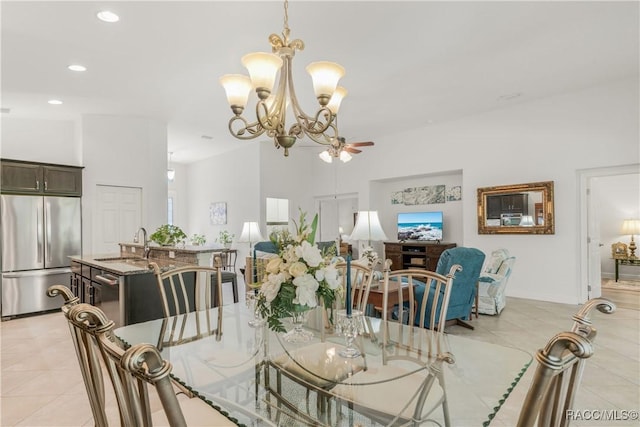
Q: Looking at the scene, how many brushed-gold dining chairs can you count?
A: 6